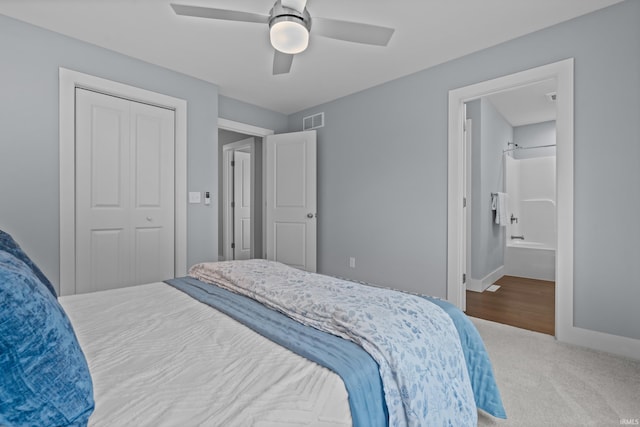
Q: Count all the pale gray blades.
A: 4